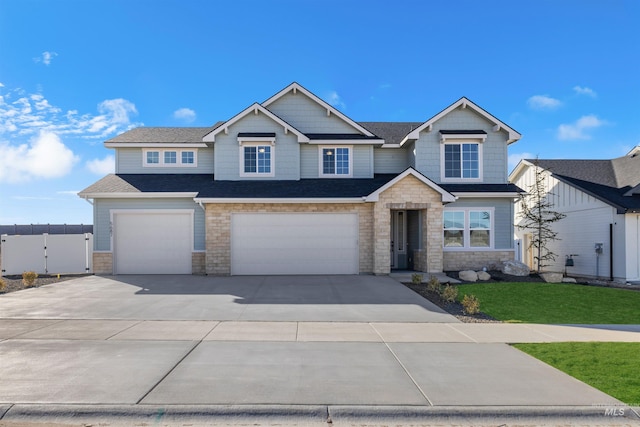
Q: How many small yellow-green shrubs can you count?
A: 6